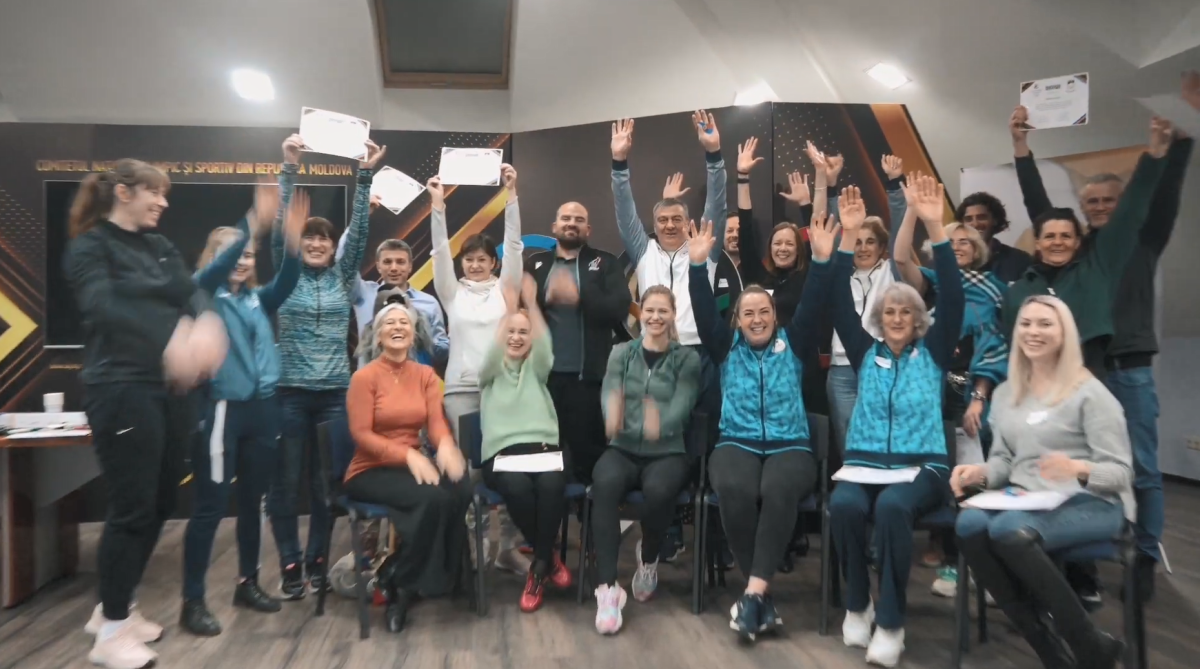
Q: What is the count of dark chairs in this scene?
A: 6